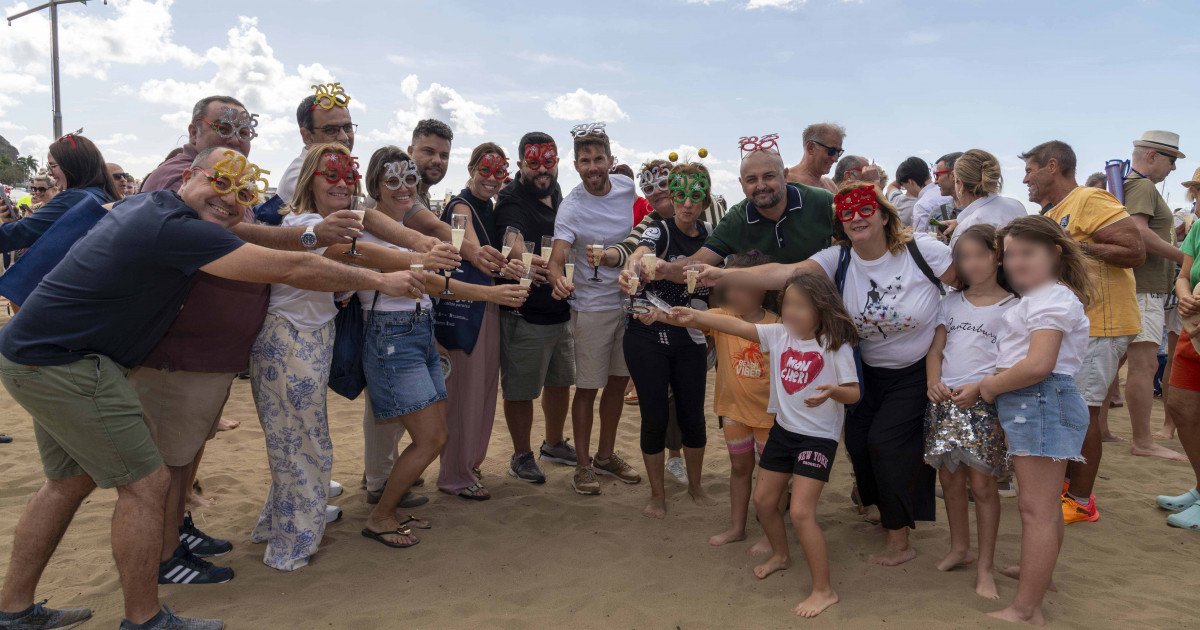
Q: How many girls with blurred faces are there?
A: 4